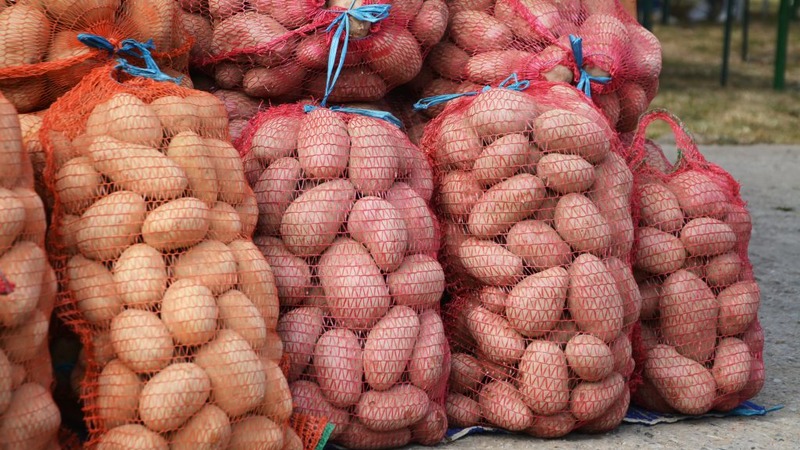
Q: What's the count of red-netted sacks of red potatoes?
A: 5